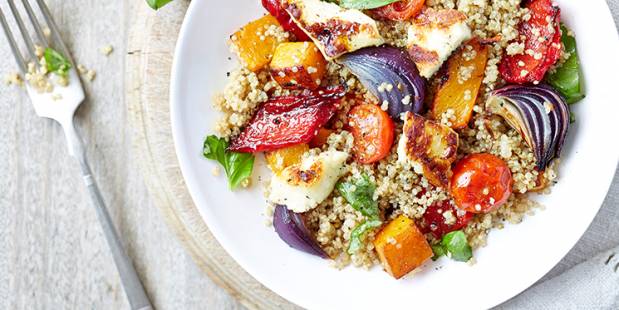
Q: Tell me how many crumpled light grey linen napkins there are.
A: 1